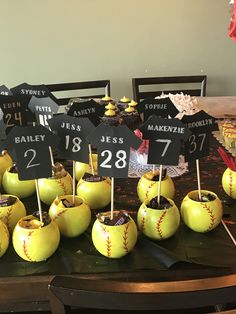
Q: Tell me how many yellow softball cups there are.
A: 14